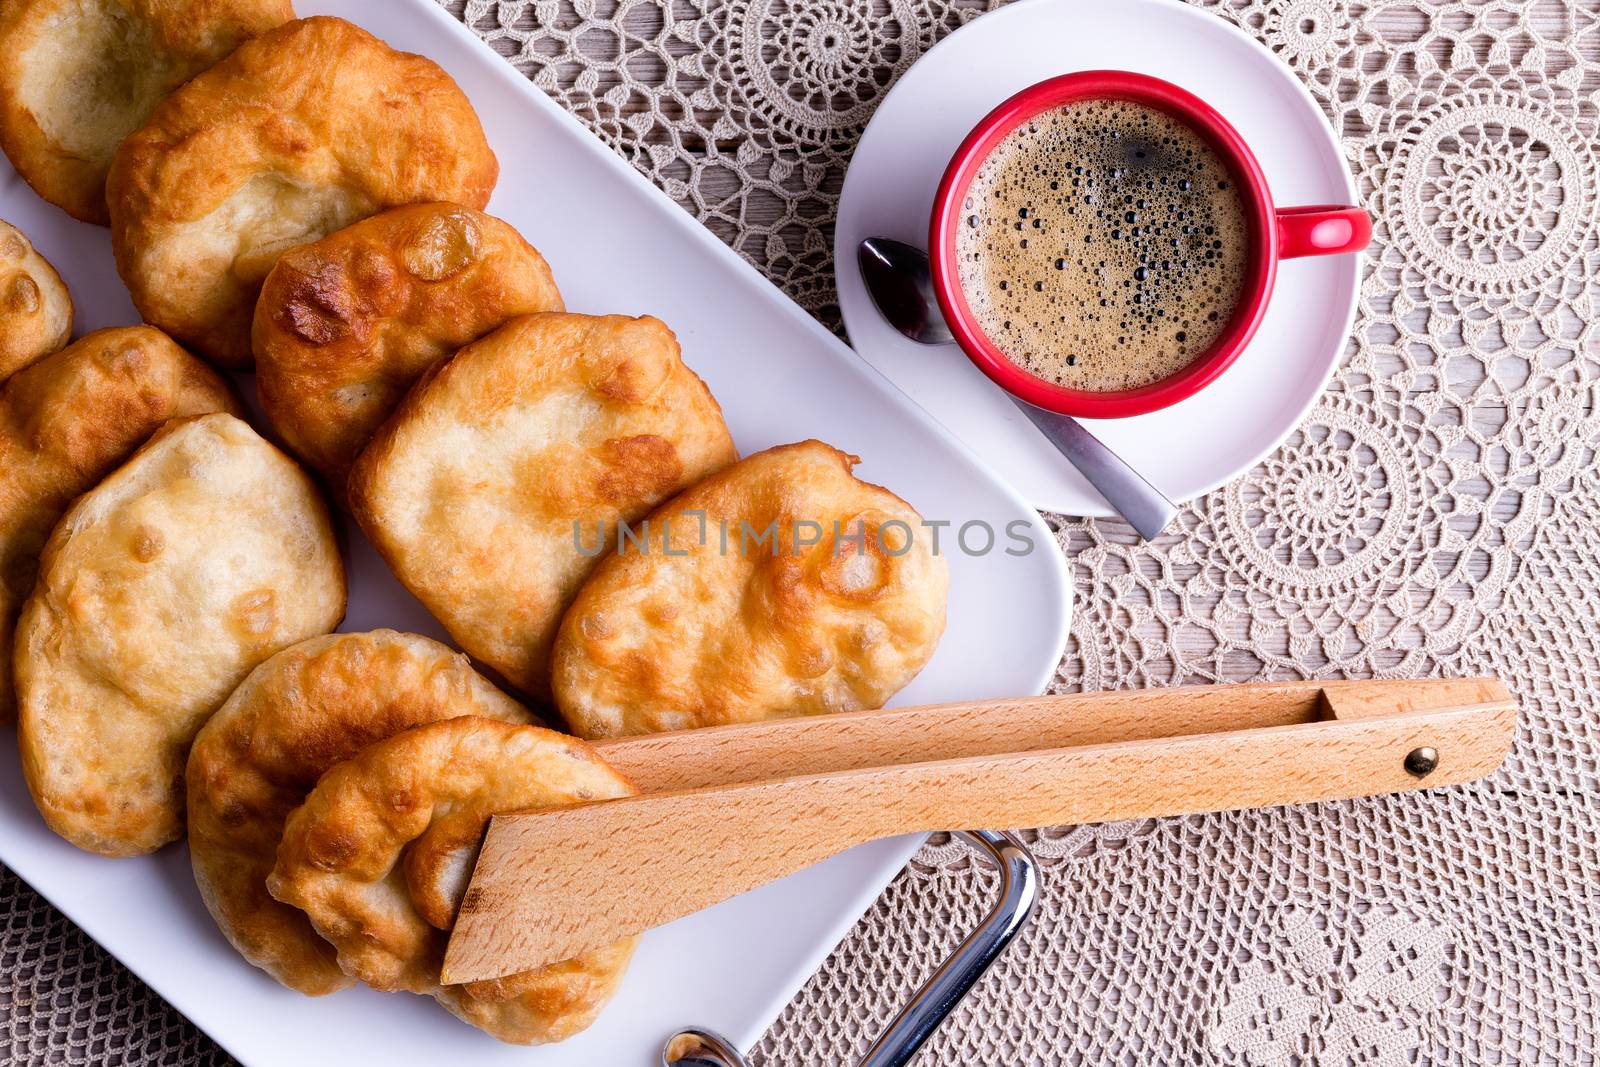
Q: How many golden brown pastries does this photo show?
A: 10